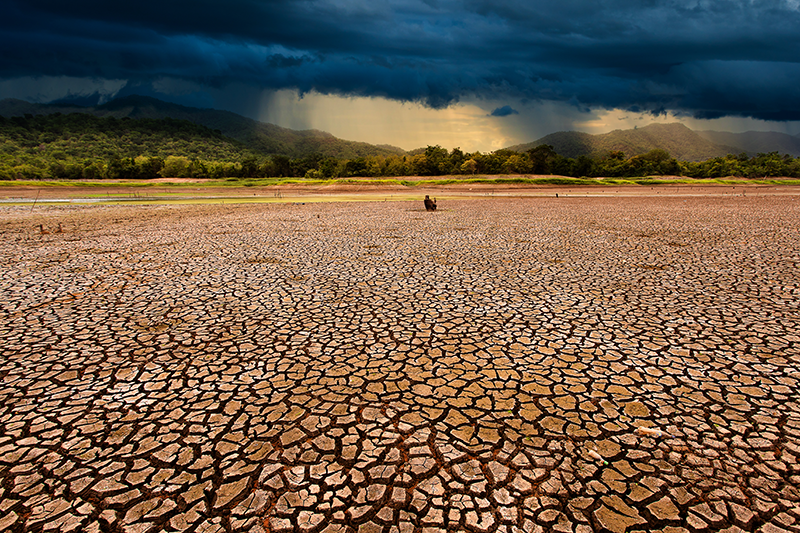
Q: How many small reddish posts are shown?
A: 2